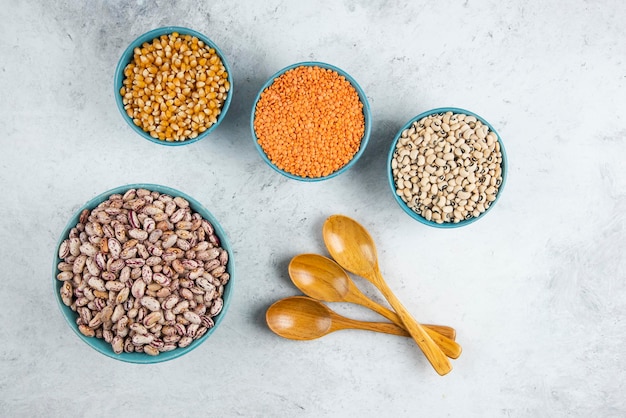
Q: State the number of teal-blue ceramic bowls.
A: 4